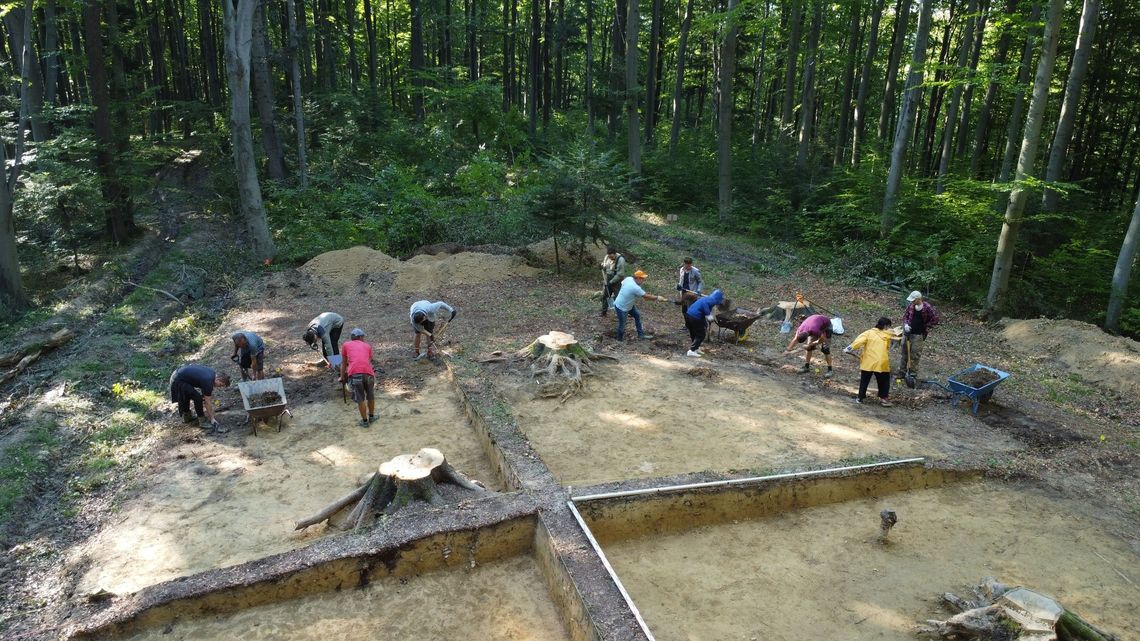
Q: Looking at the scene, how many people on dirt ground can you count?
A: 12